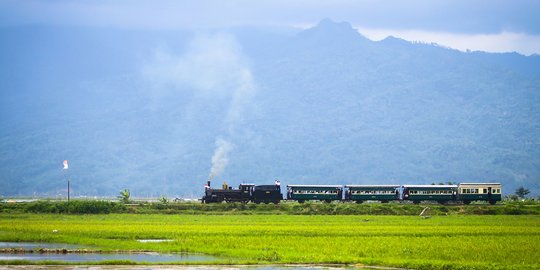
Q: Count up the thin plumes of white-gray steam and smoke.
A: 1